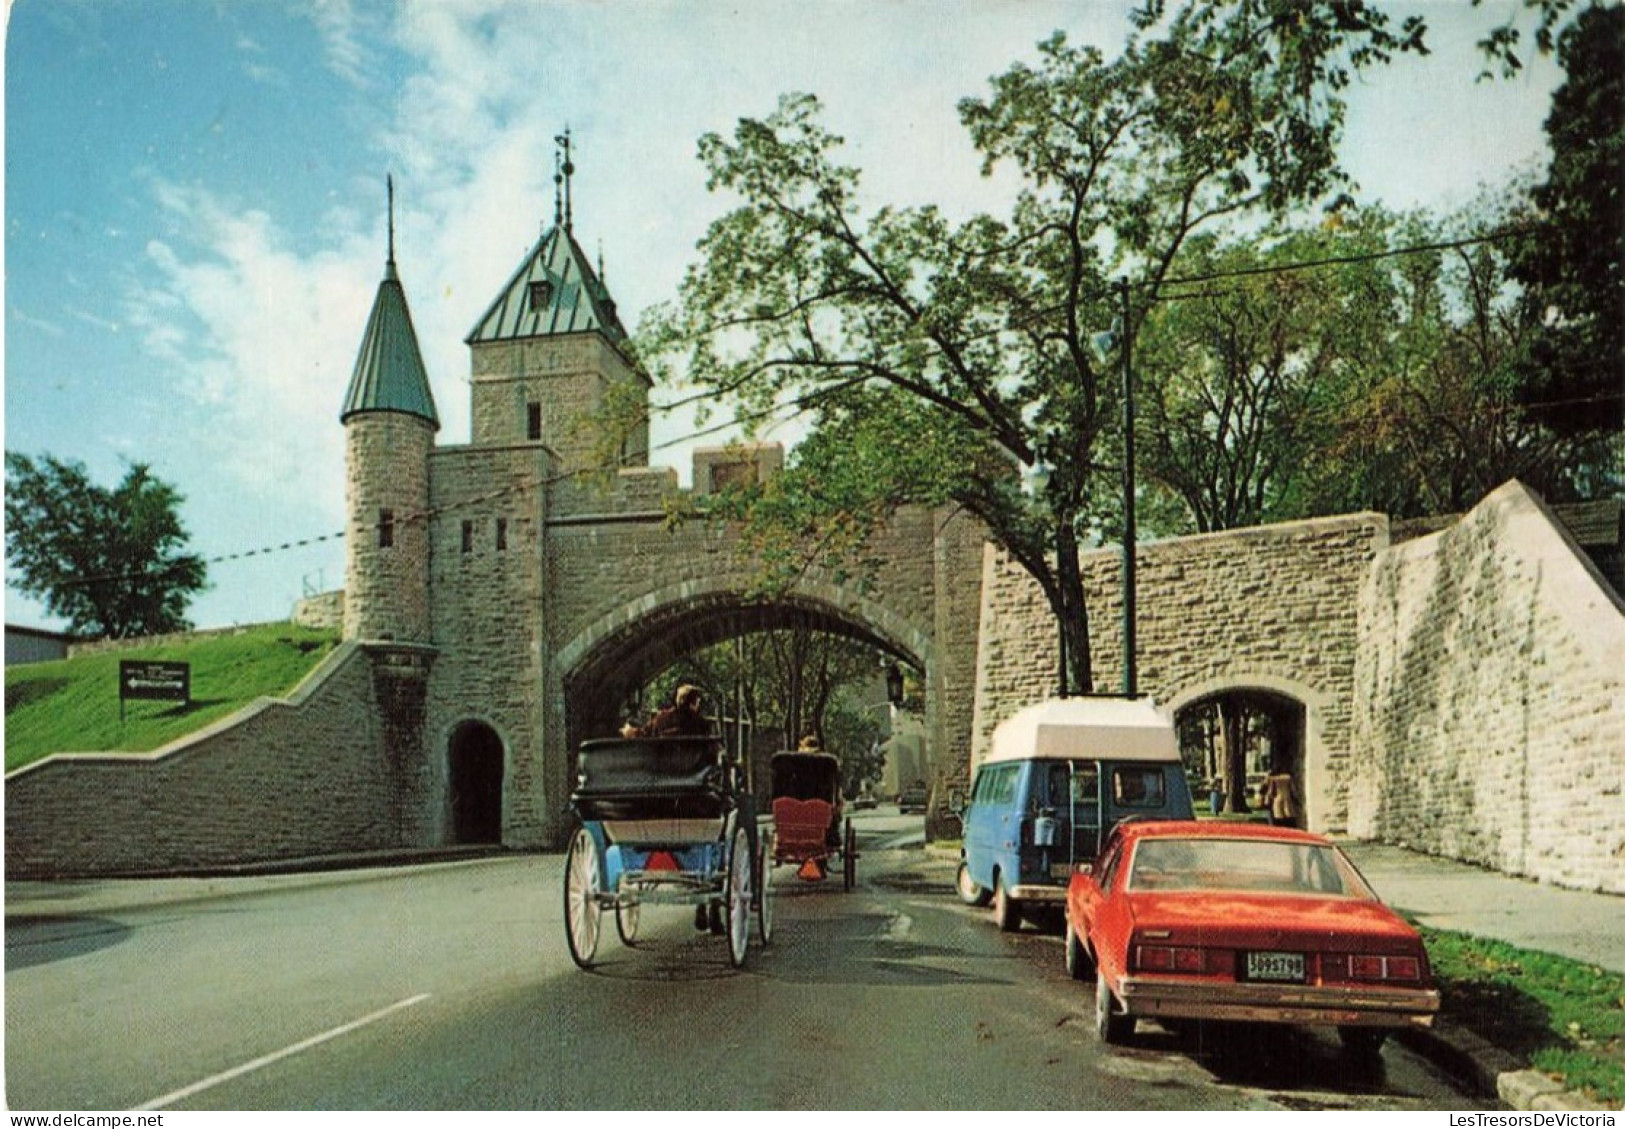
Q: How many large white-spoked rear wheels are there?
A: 2